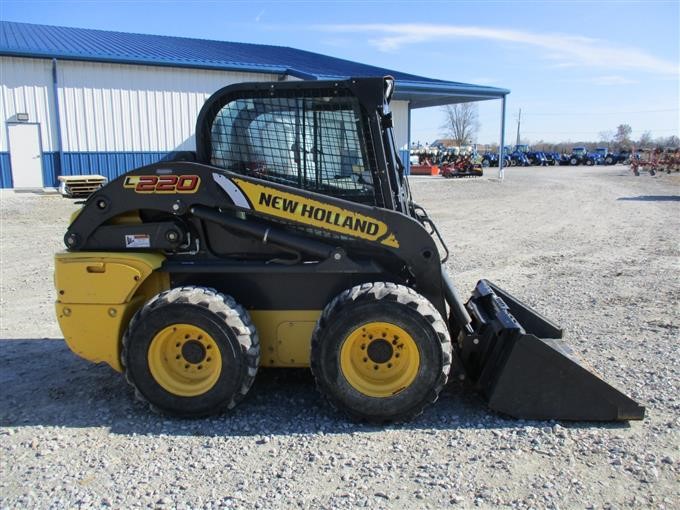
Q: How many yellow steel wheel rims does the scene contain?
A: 2